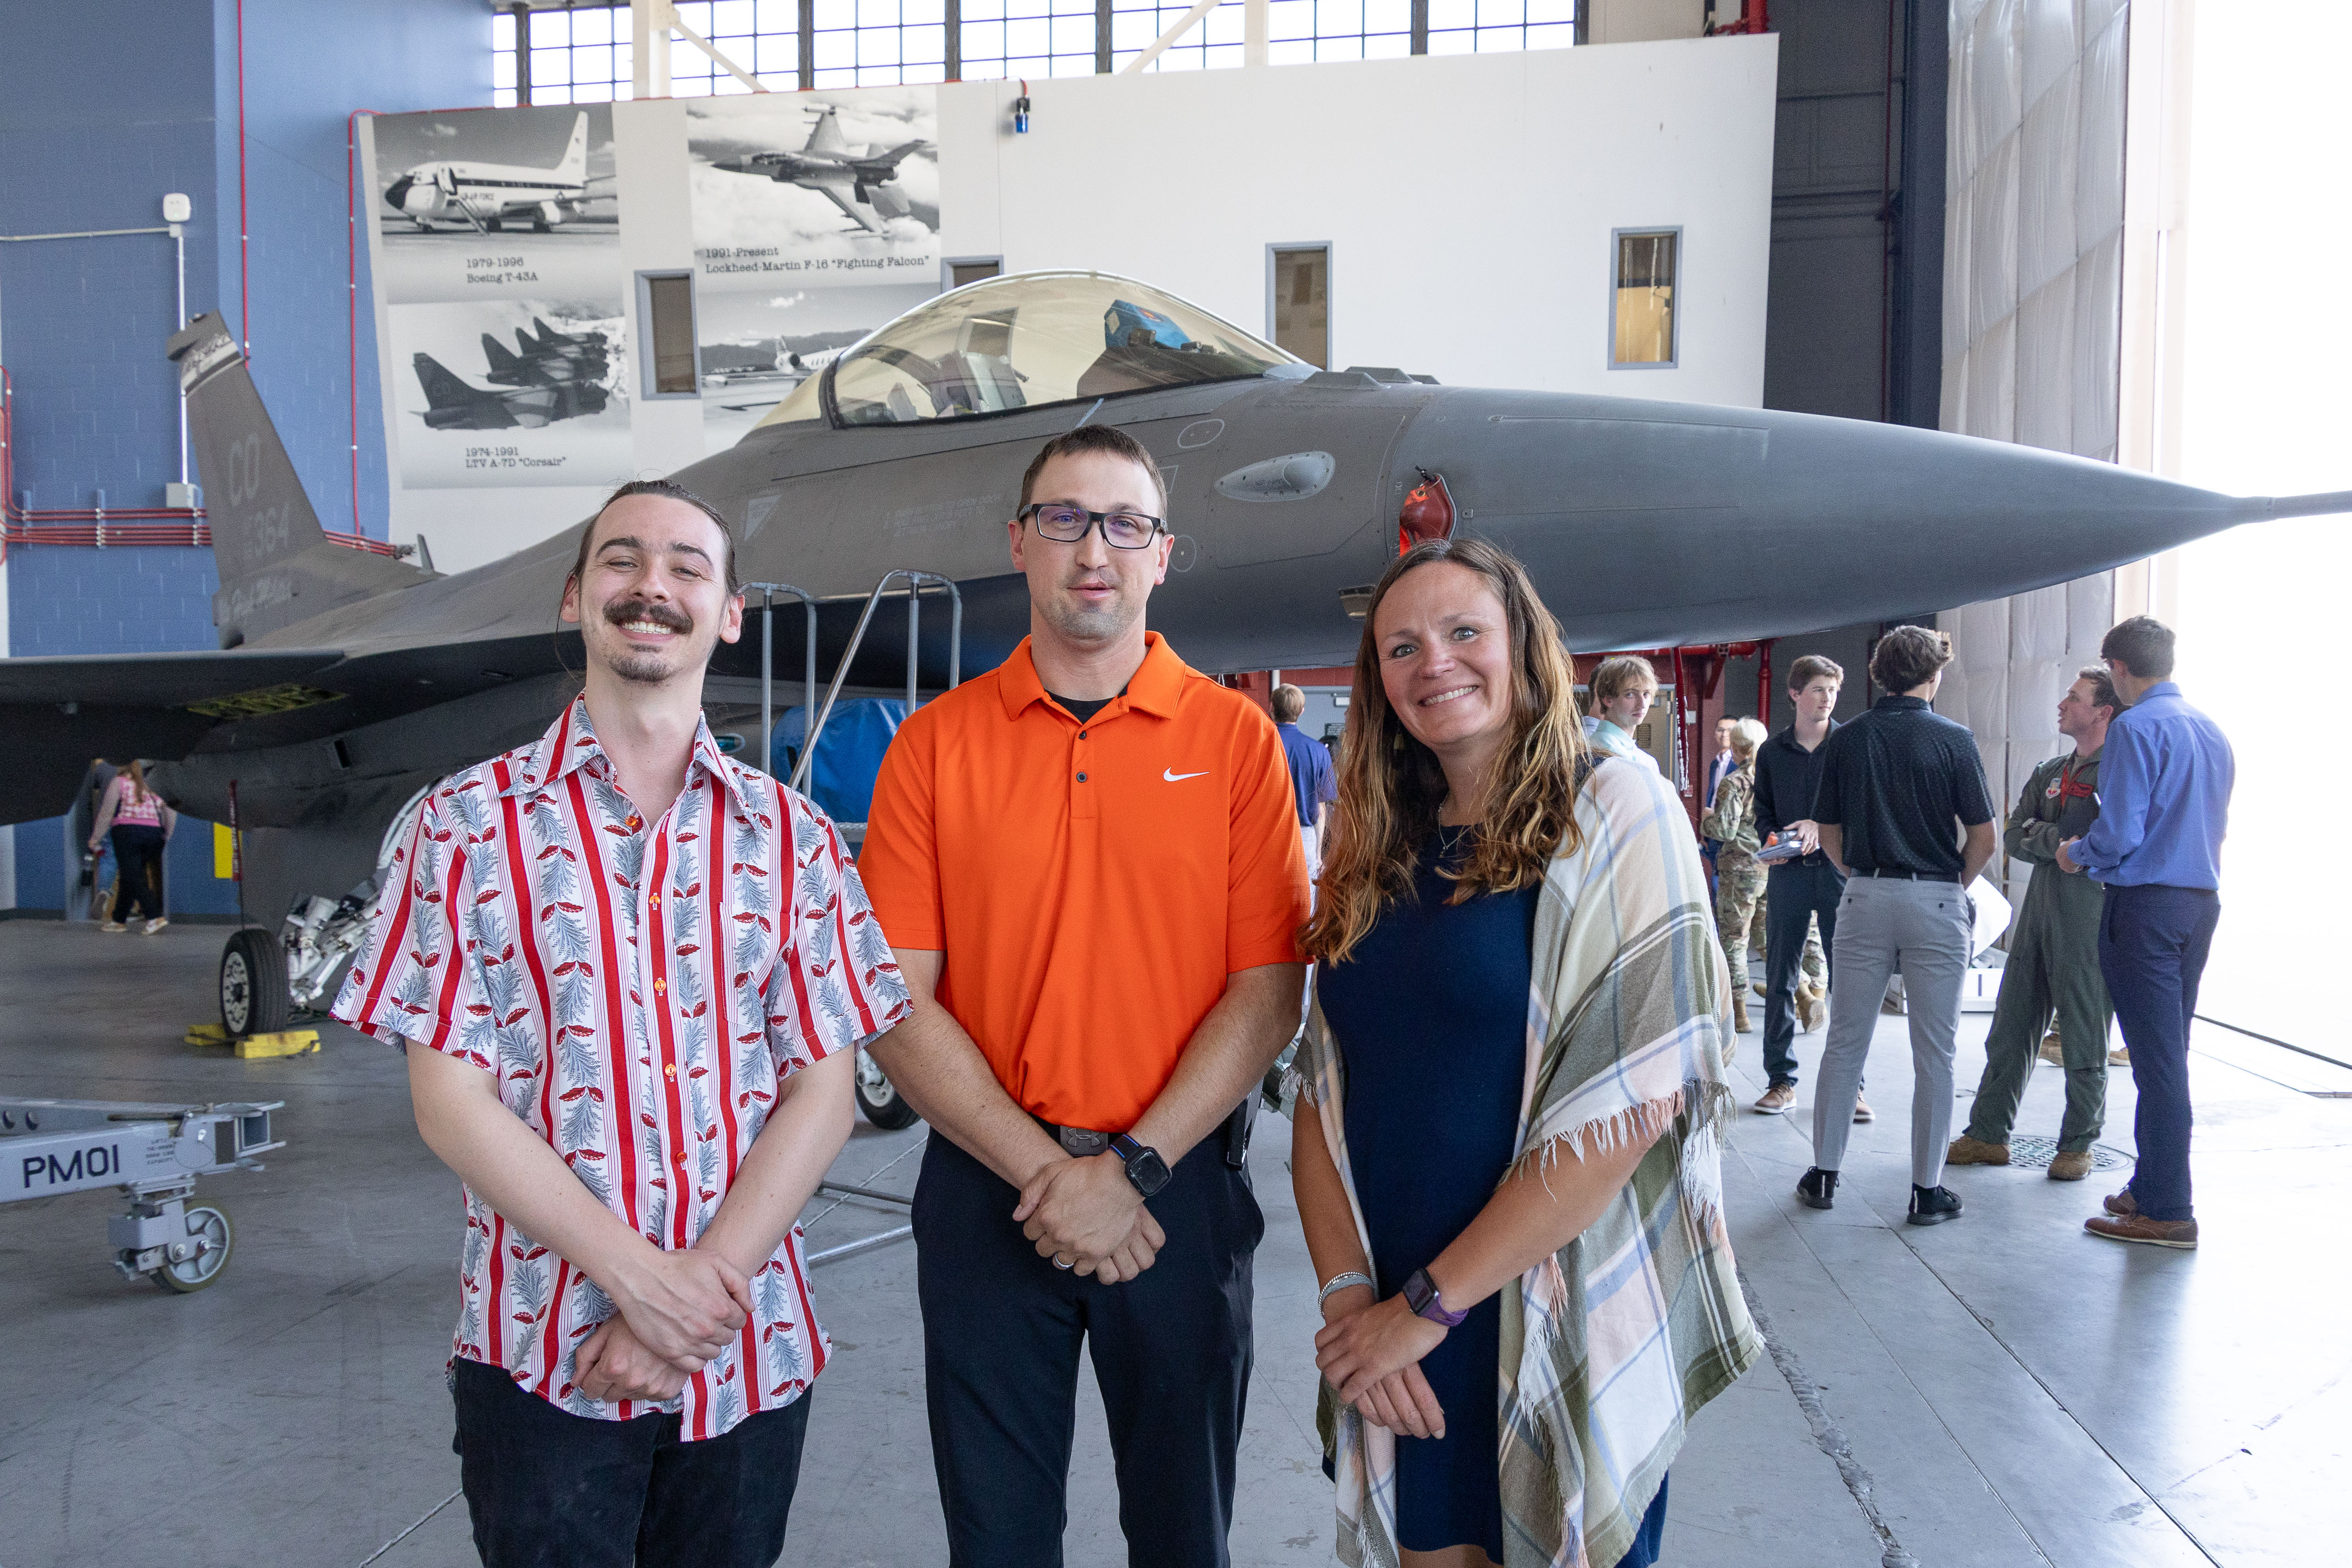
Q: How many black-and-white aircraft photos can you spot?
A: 4